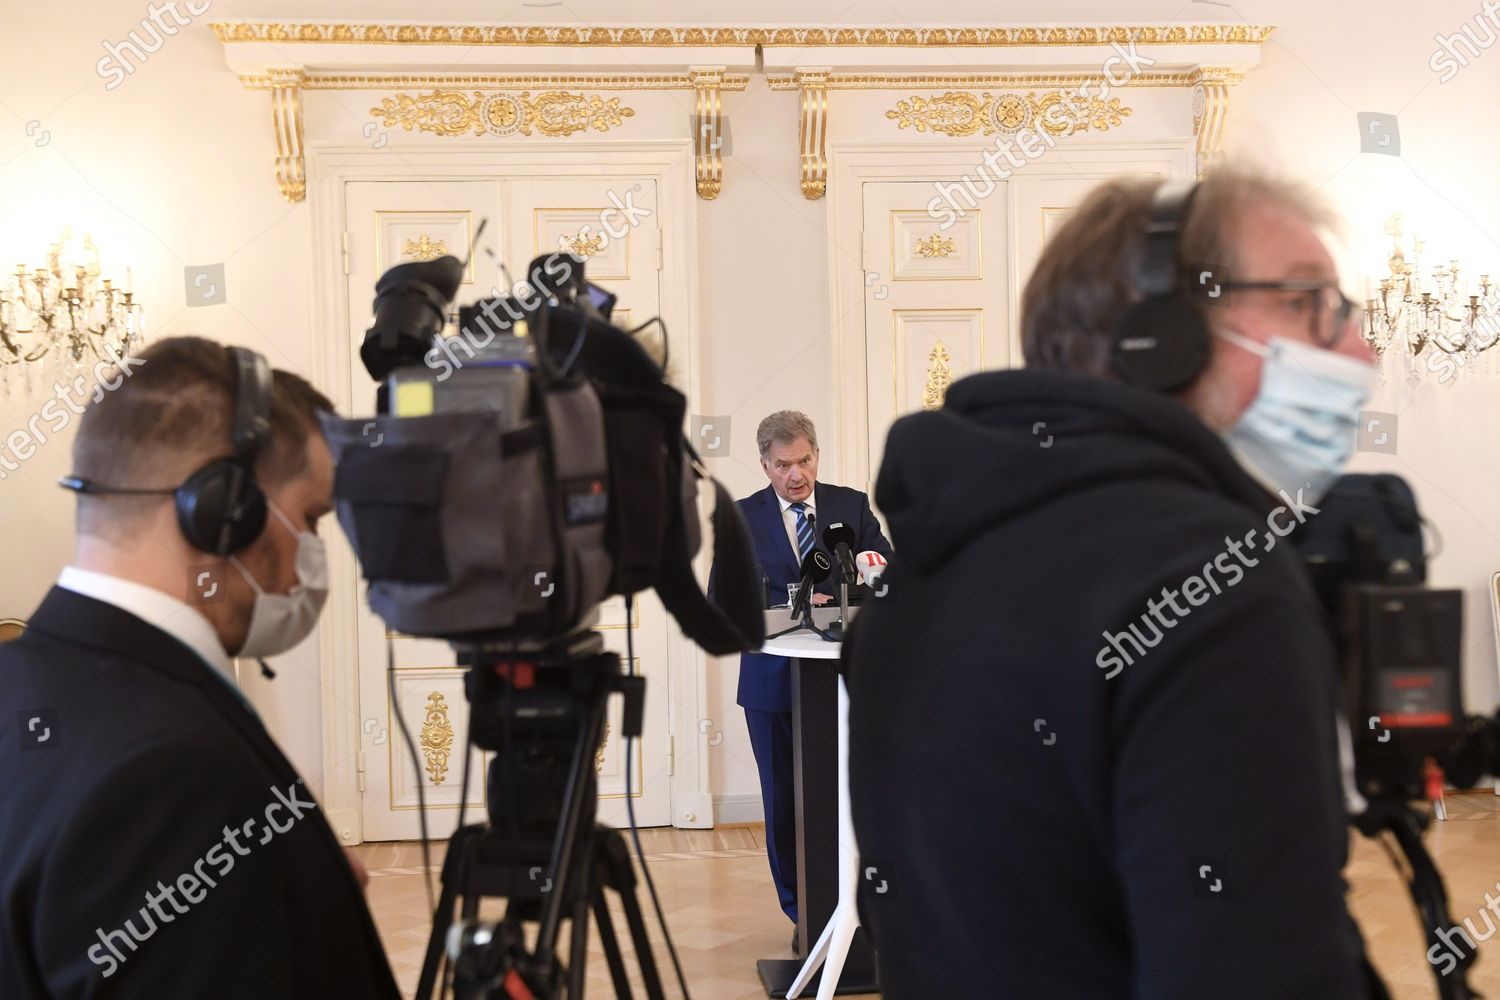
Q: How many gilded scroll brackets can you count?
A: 4